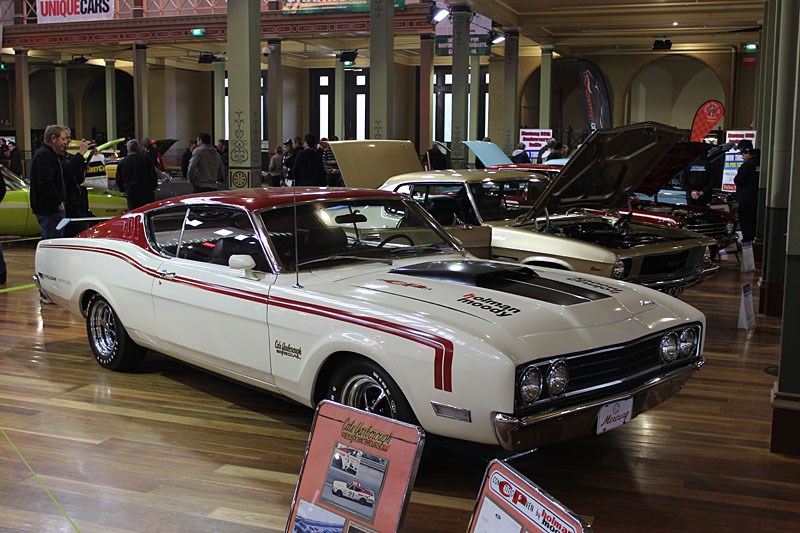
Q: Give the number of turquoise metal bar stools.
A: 0